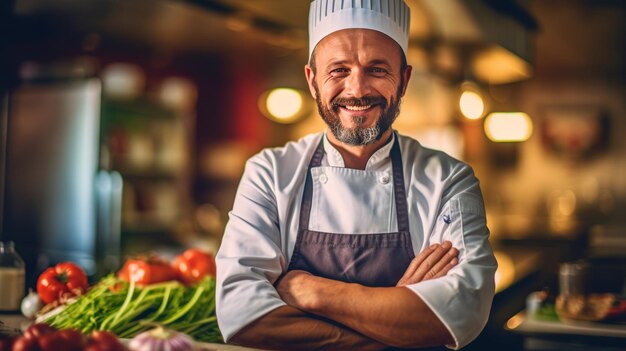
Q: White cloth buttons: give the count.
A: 2